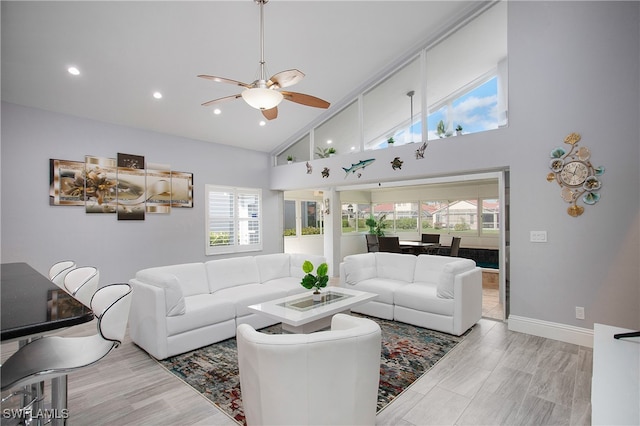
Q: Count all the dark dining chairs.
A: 4